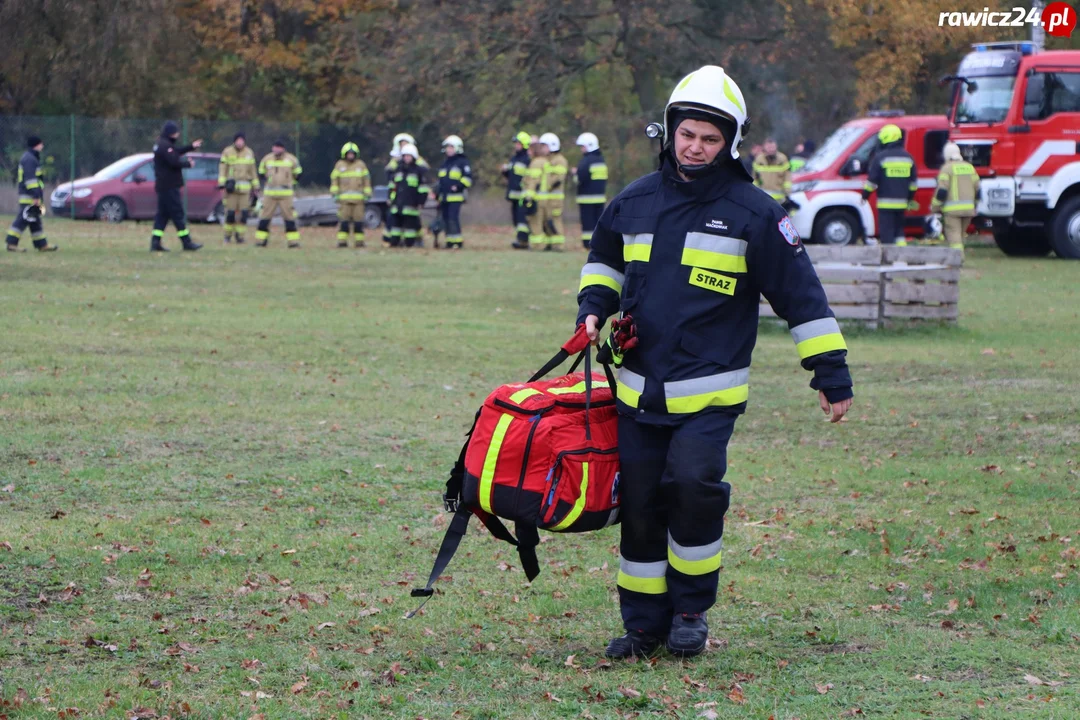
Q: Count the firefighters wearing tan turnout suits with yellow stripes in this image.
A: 7